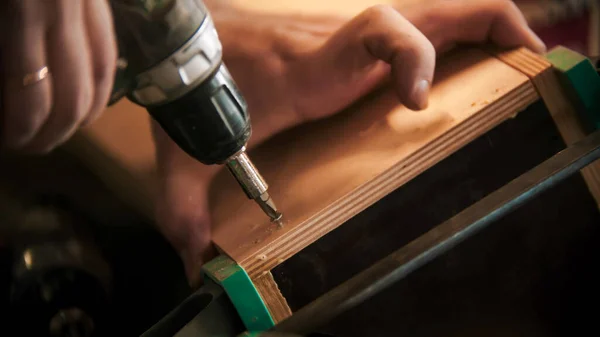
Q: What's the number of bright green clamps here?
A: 2